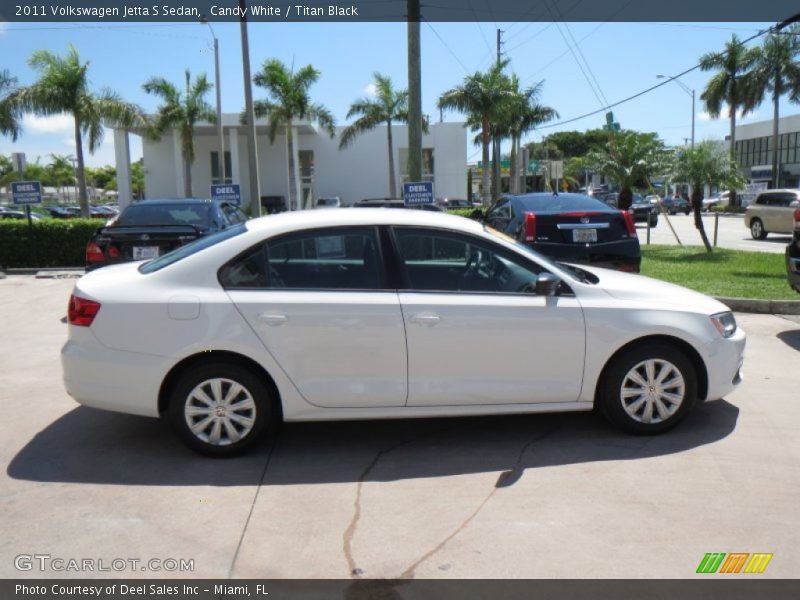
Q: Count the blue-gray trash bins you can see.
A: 0